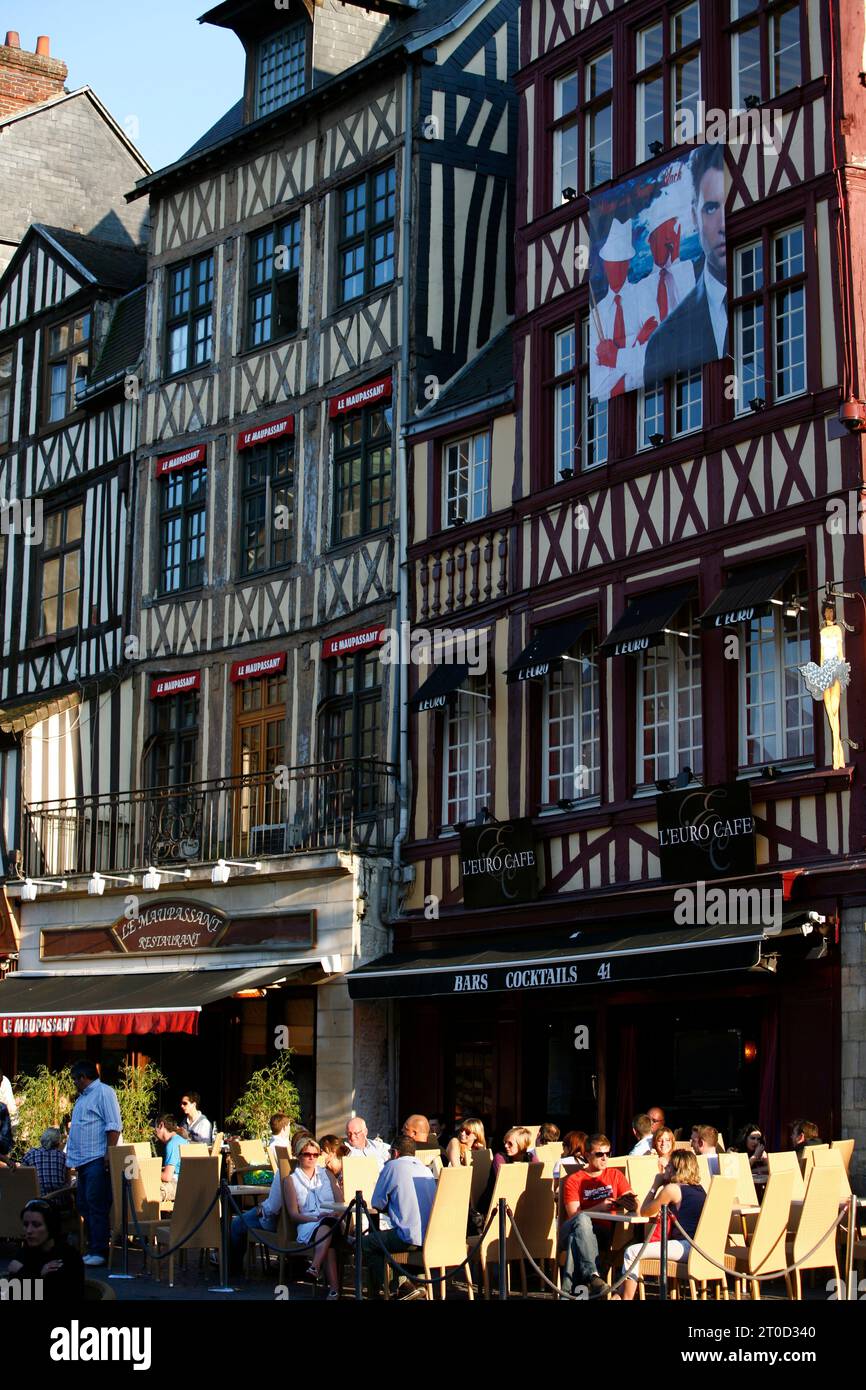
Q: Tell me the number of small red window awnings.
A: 6